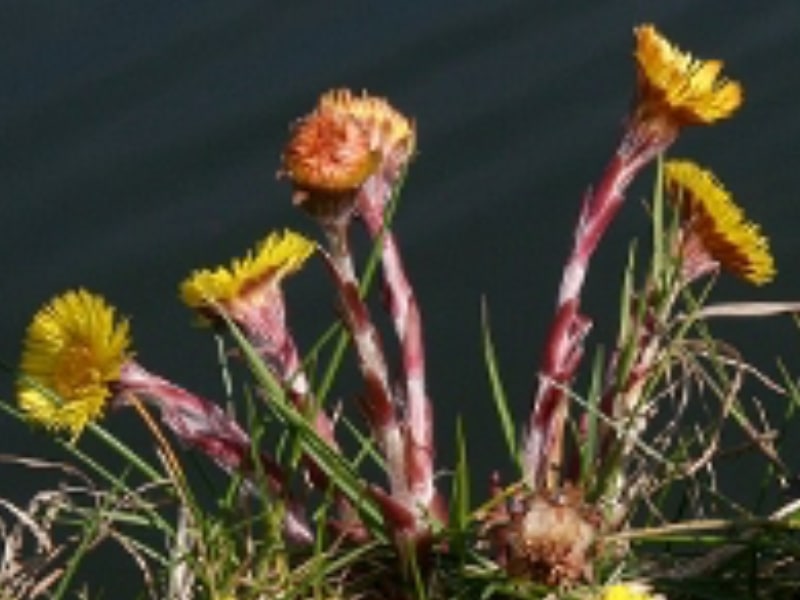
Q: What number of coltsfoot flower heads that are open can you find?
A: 4